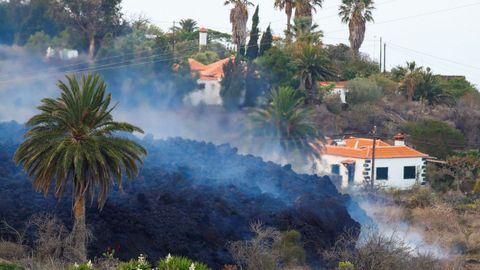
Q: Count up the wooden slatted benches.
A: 0